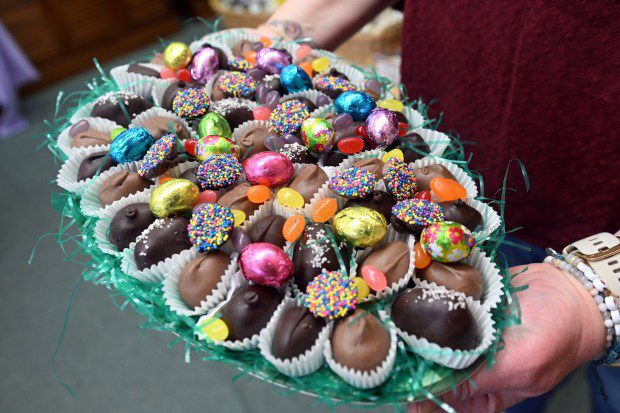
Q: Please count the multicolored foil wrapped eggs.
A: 3